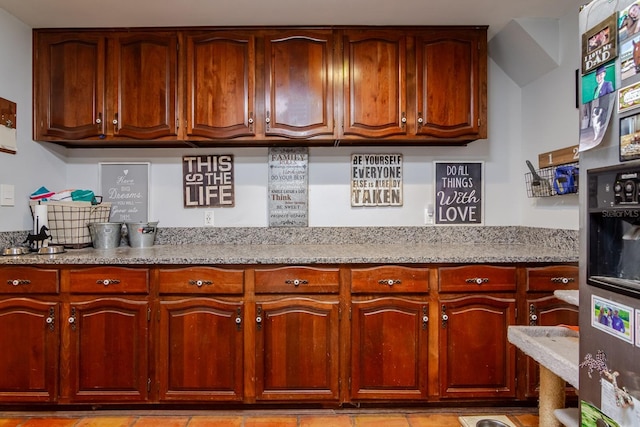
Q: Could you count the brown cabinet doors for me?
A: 13